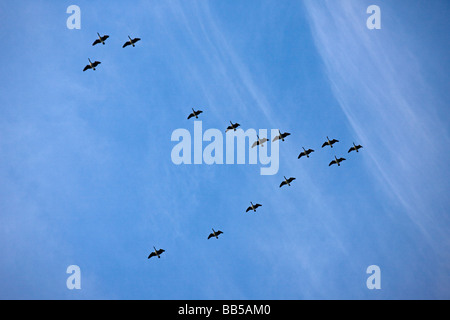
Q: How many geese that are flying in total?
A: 15